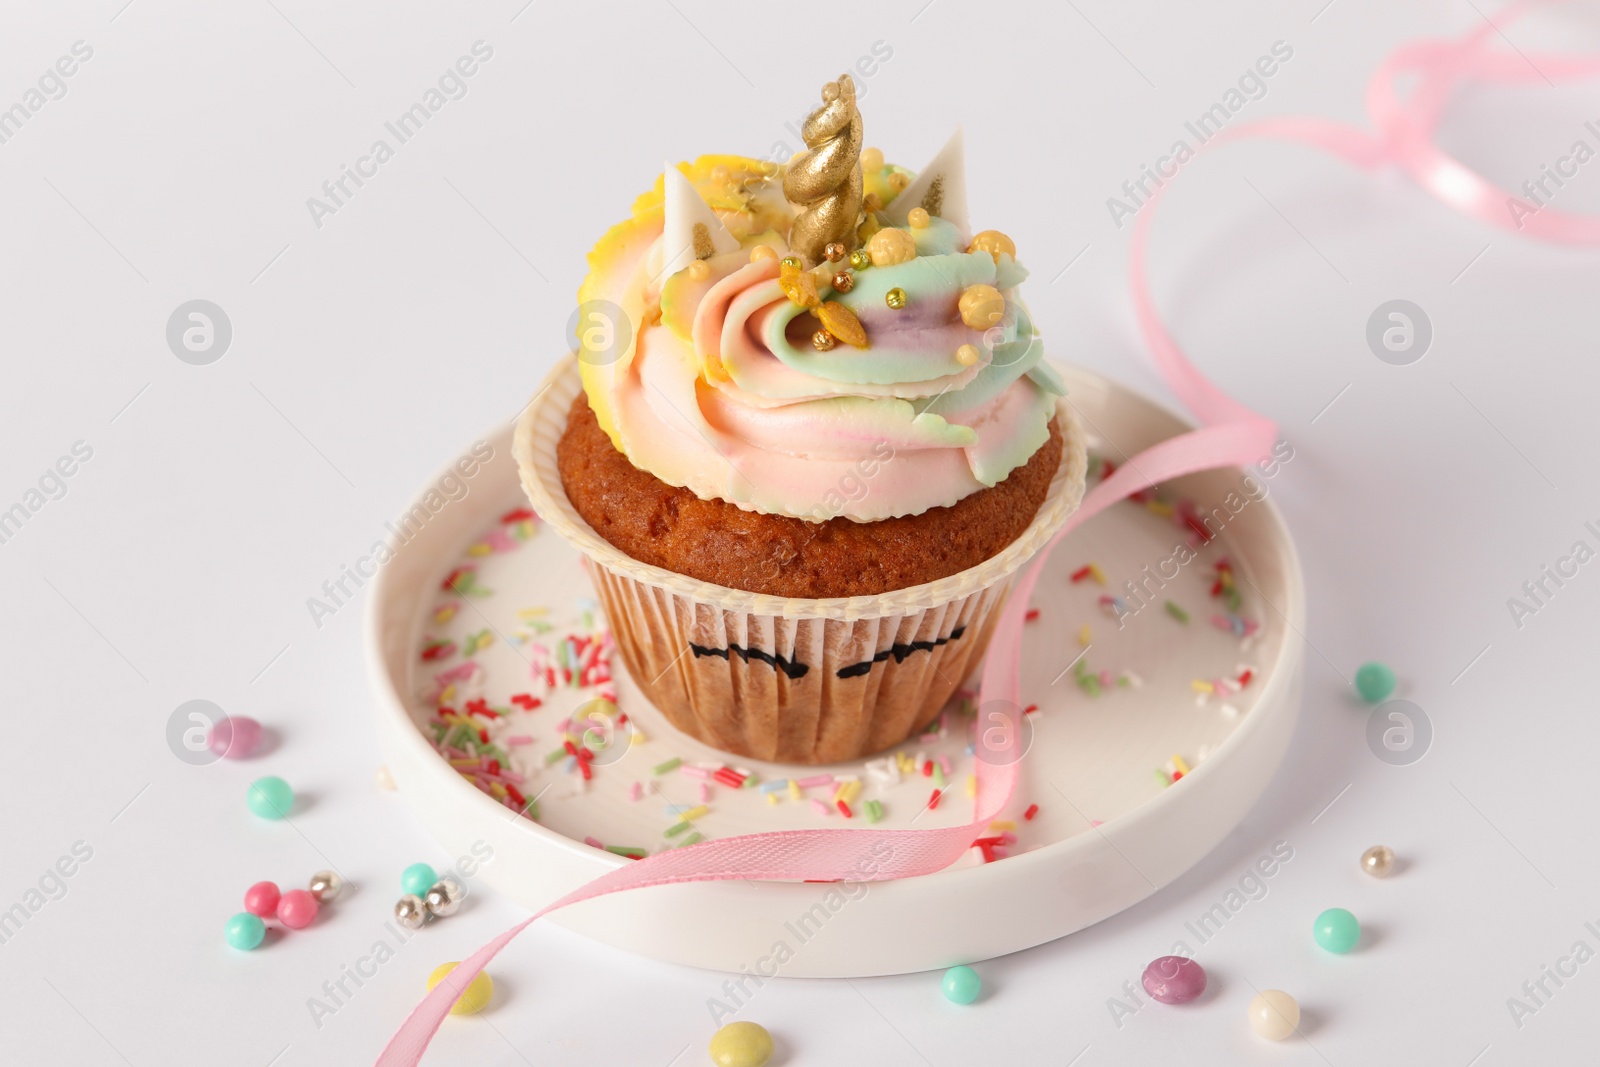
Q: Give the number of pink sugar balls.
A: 2